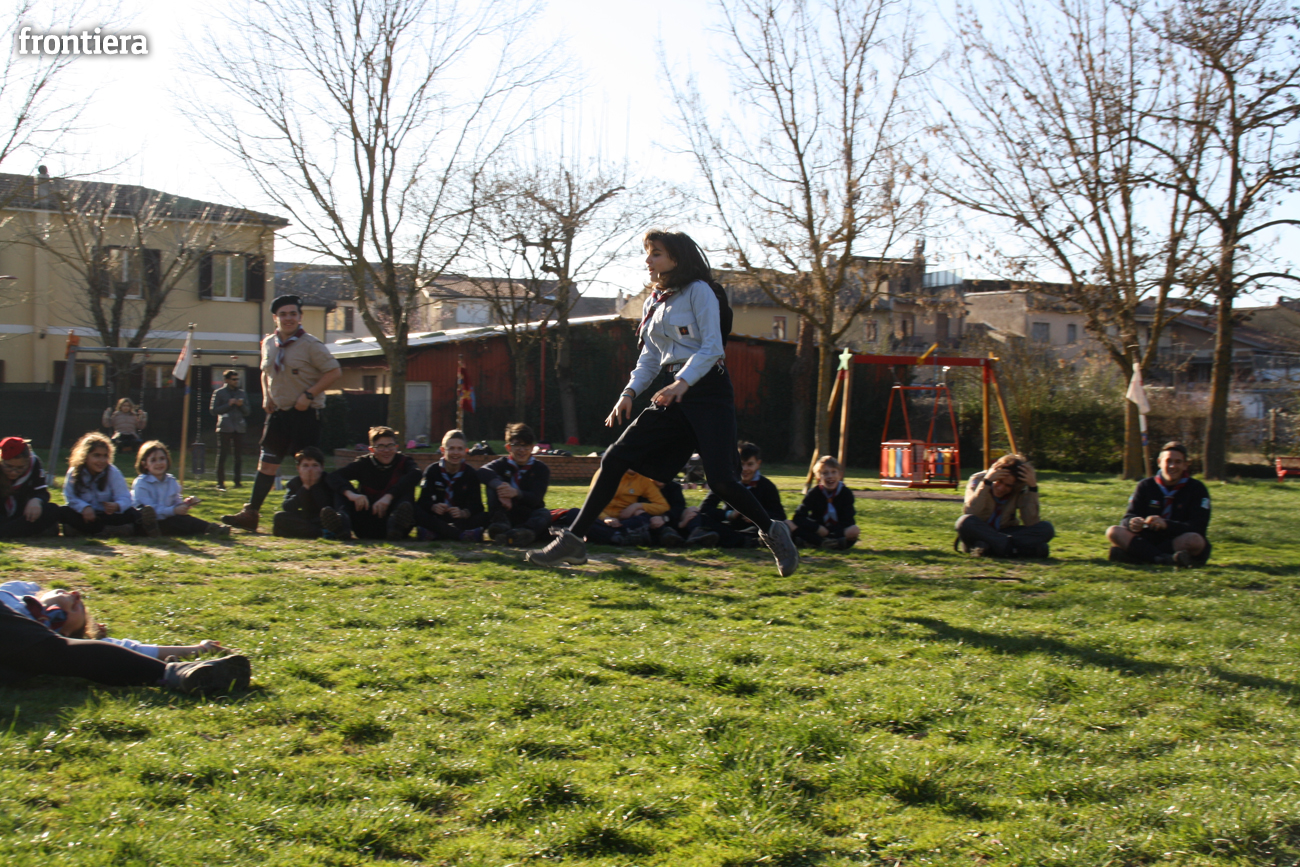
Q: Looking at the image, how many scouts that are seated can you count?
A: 13